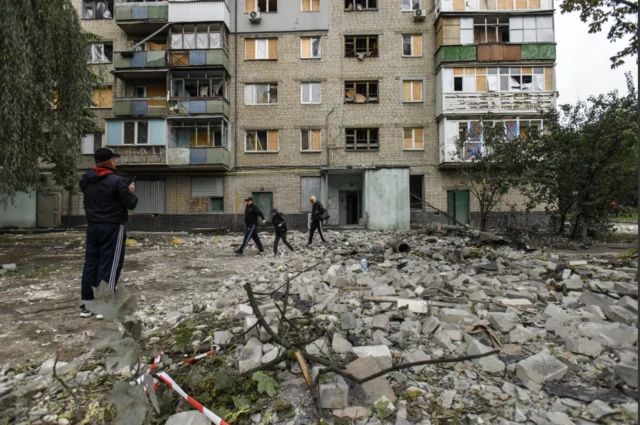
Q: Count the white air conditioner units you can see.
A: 2